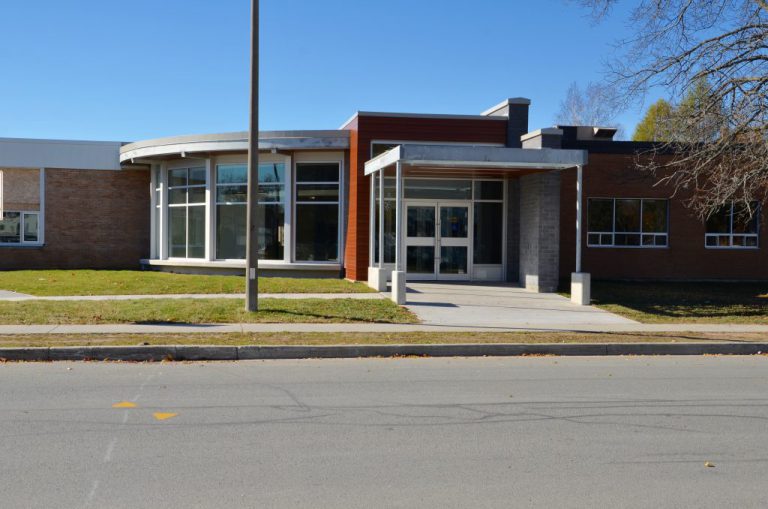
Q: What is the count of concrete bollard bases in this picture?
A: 3